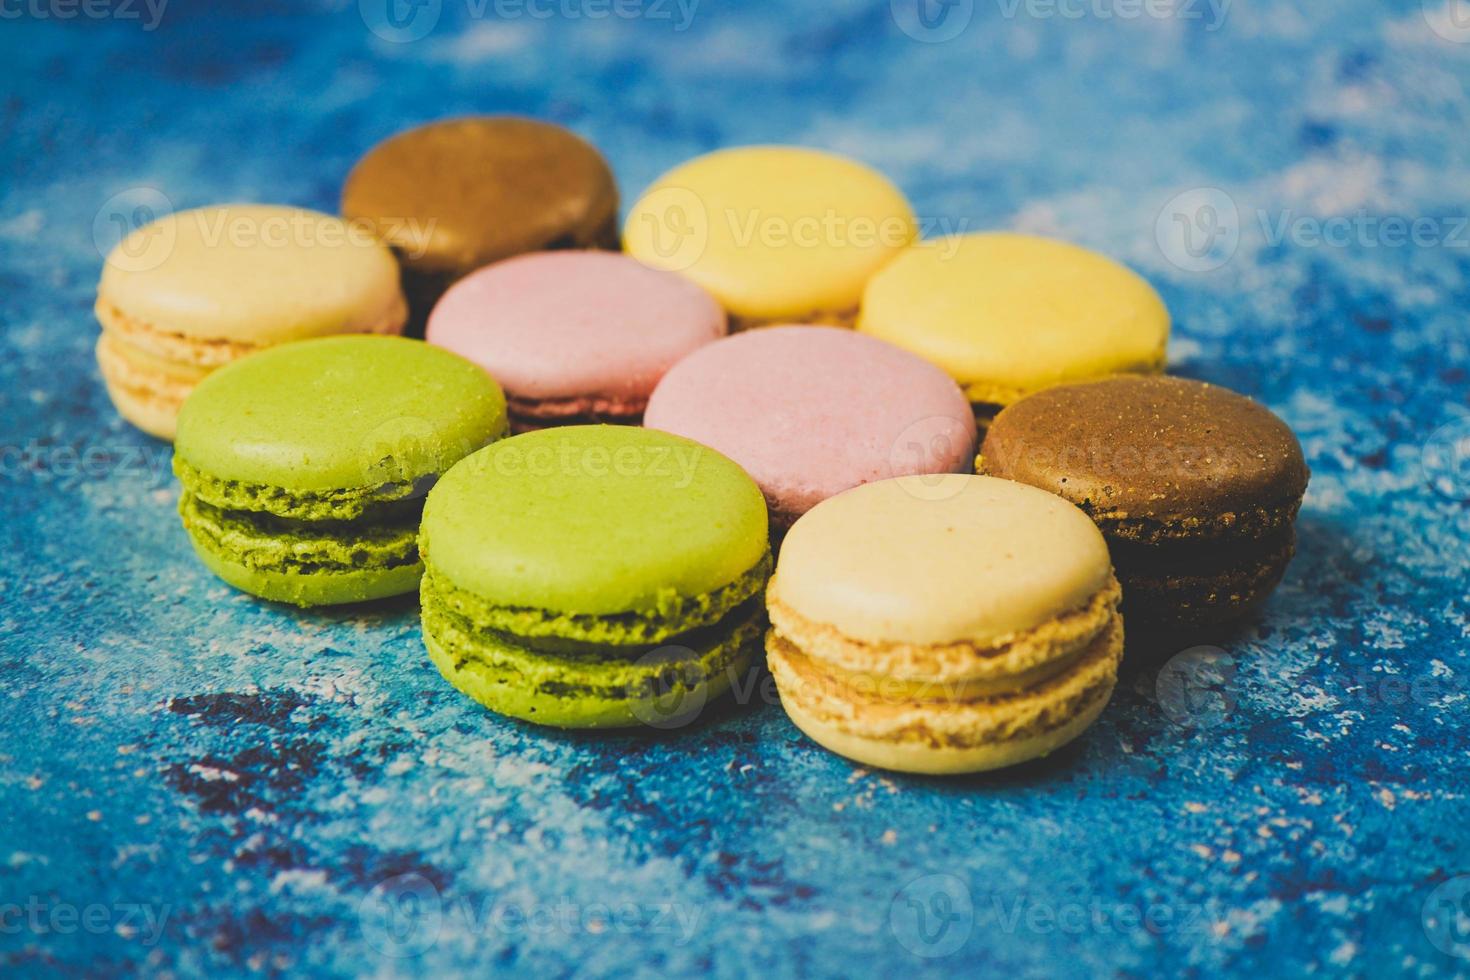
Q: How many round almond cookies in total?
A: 10